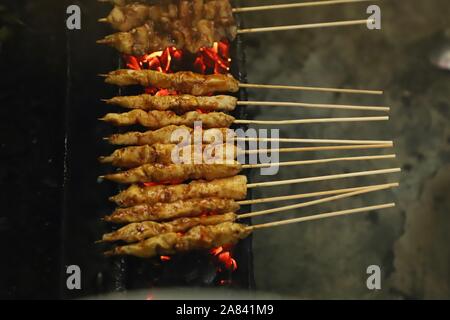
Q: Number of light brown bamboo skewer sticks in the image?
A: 12